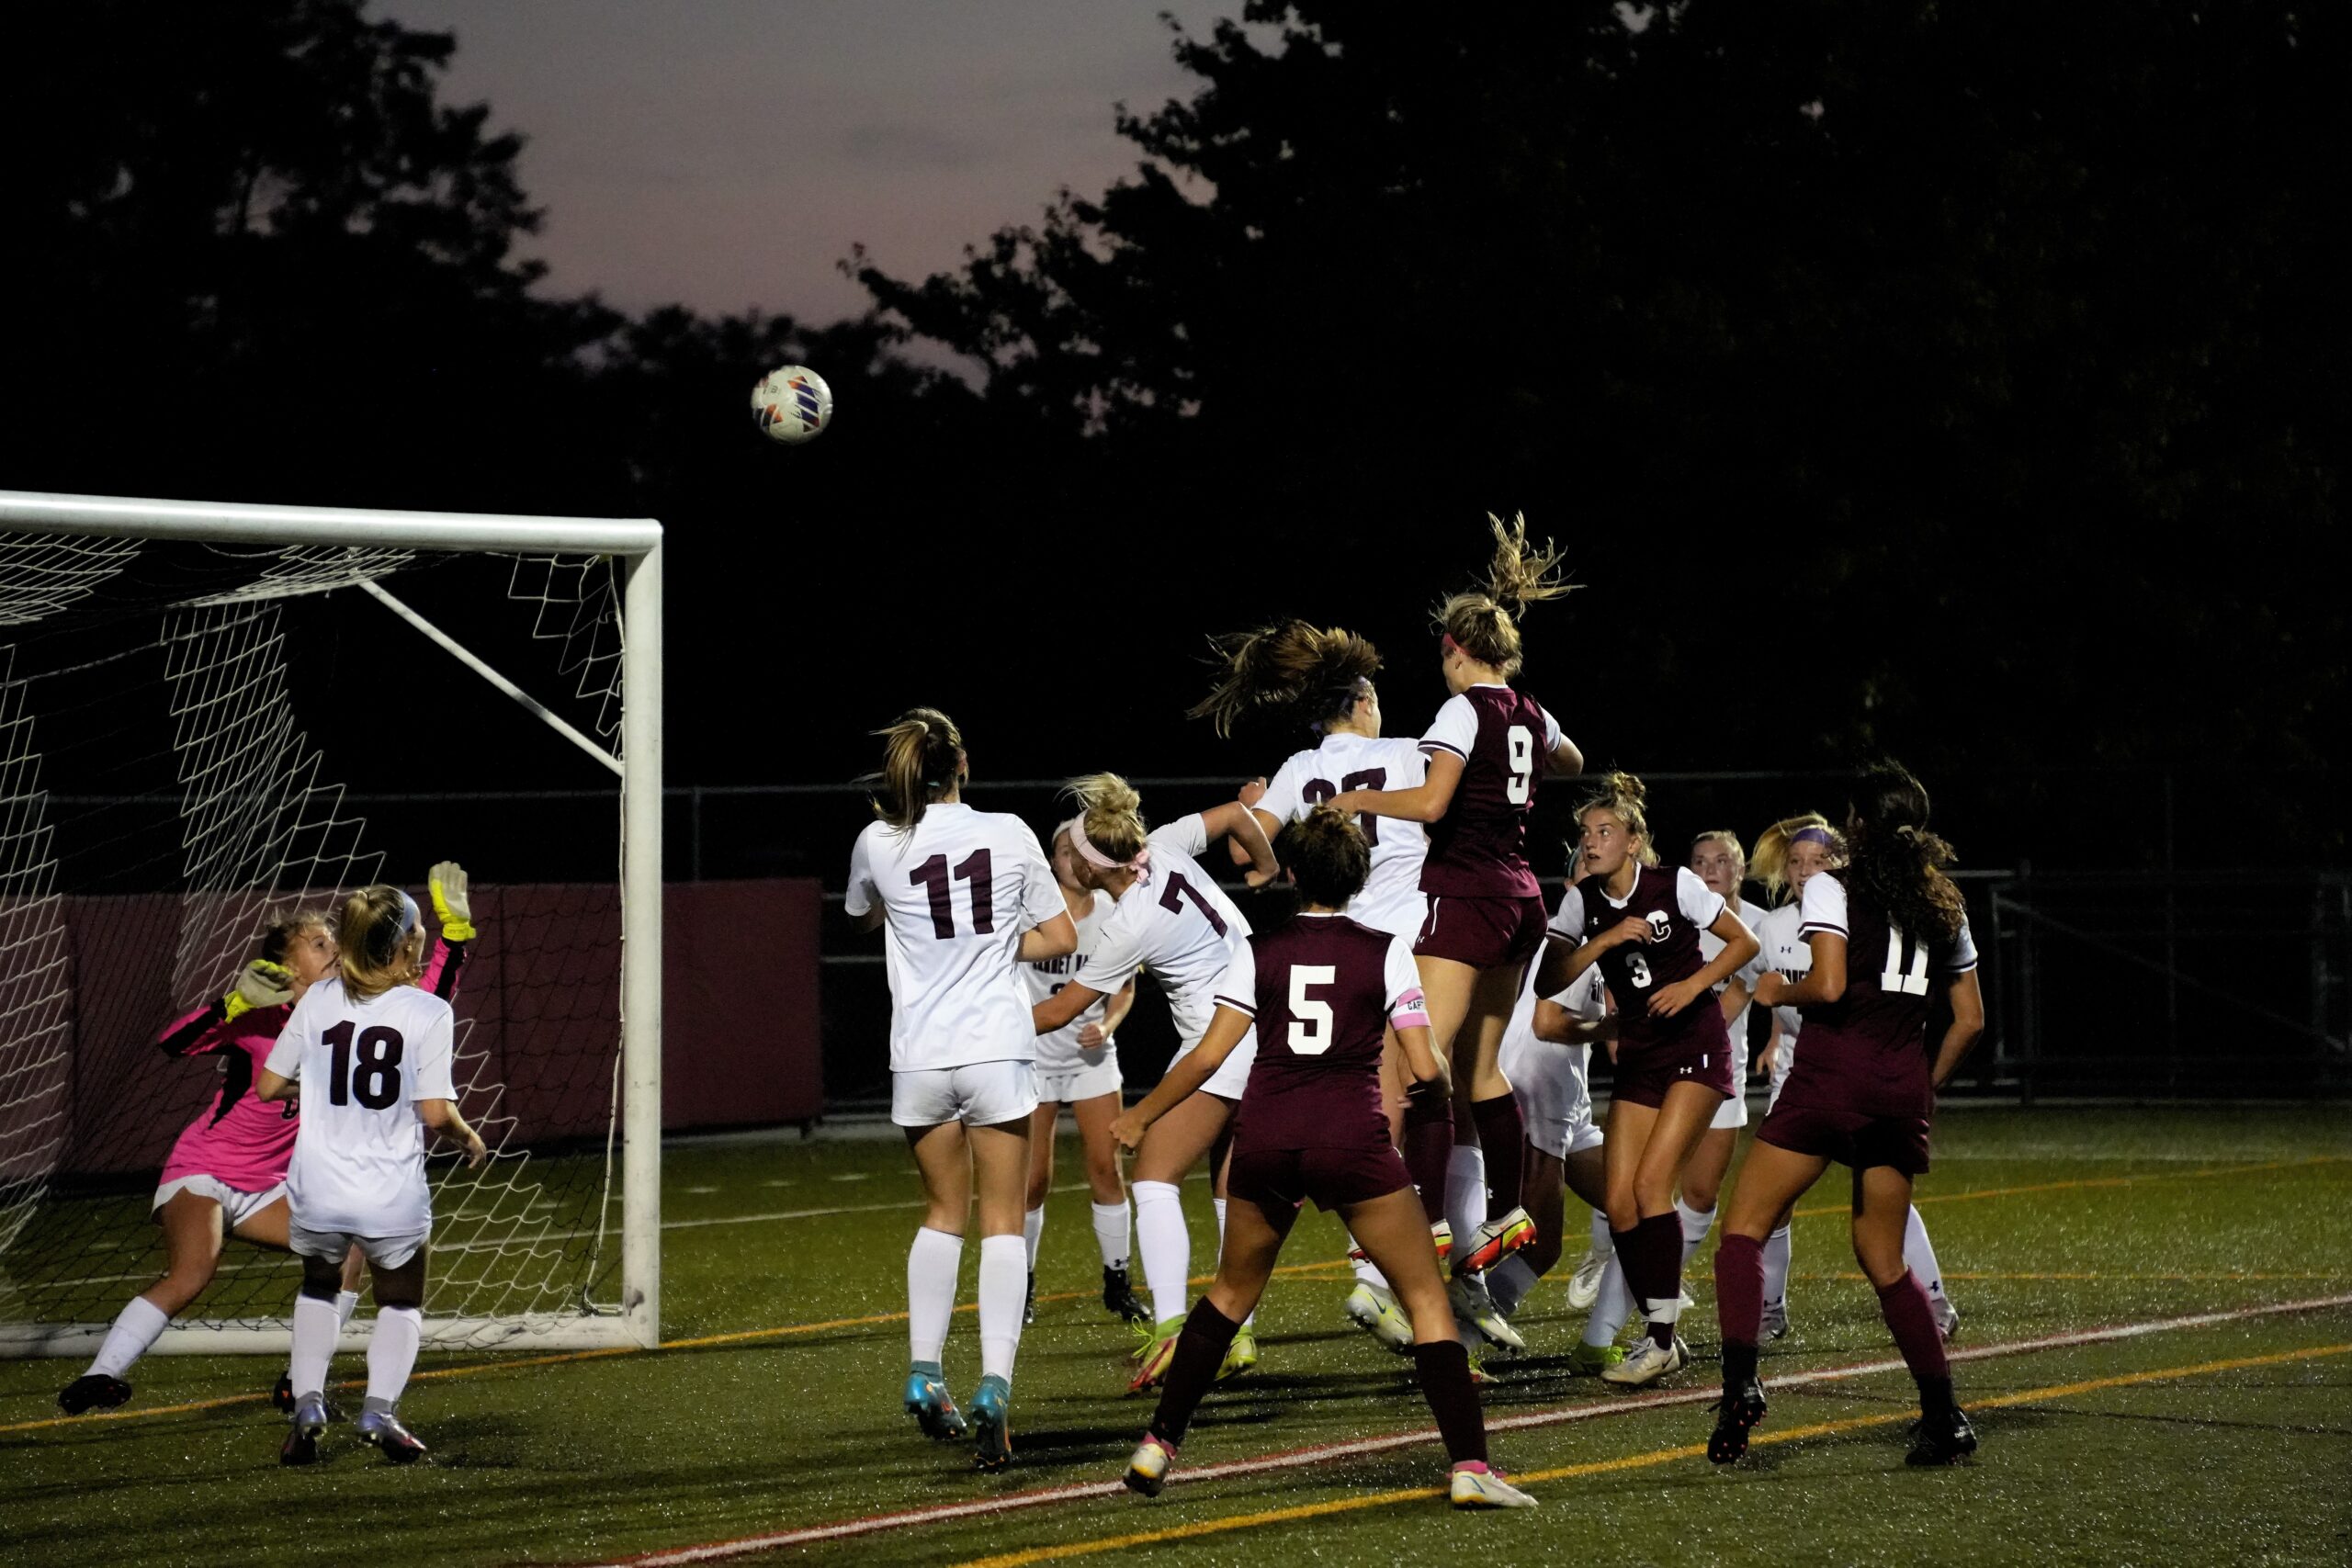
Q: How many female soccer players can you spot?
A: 13